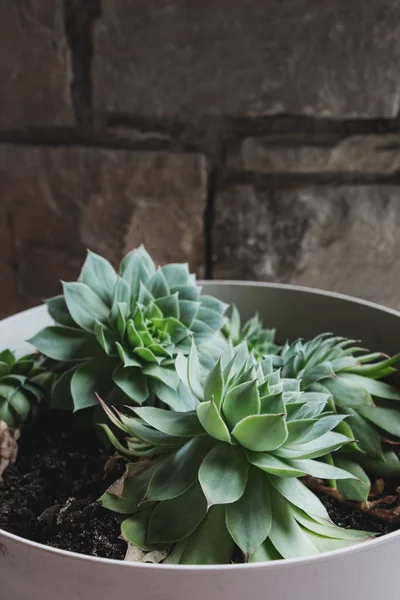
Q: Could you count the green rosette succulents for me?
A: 5